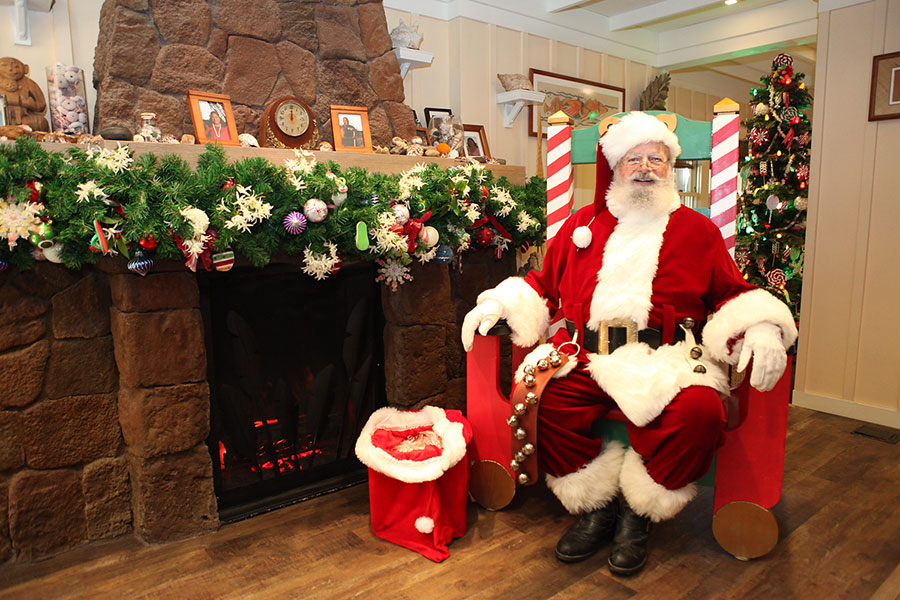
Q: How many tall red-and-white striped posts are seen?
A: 2